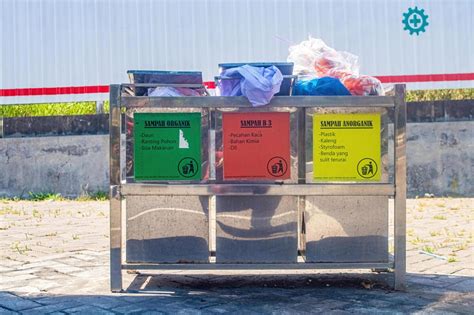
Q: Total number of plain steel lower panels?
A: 3